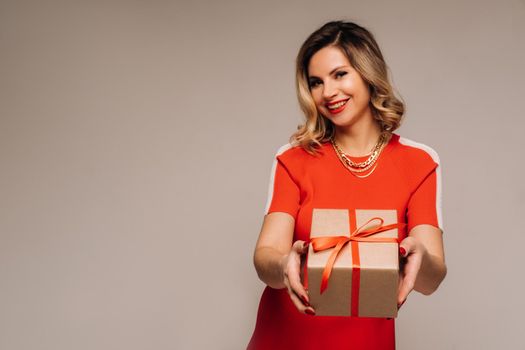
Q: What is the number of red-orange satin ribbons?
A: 1